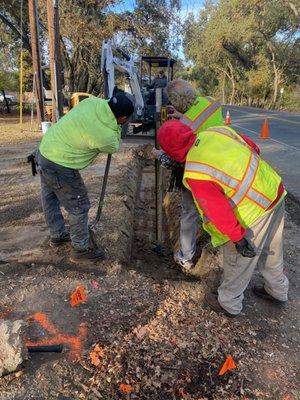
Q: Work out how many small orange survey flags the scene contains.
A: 2